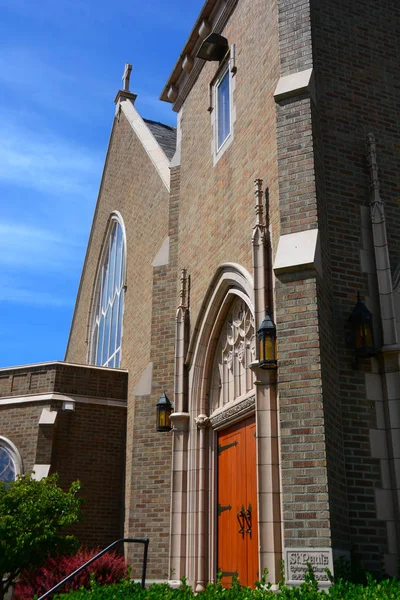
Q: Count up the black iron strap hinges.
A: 3